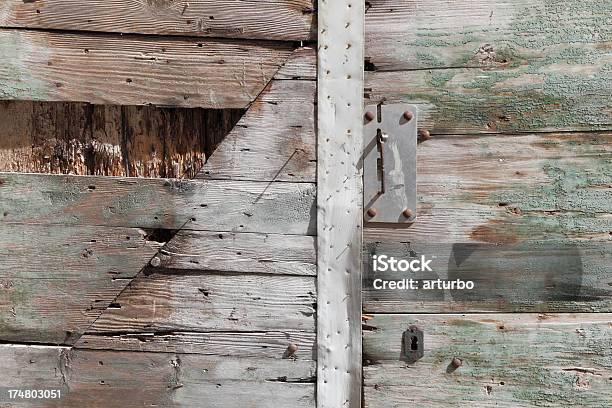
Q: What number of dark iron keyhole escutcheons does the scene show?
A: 1